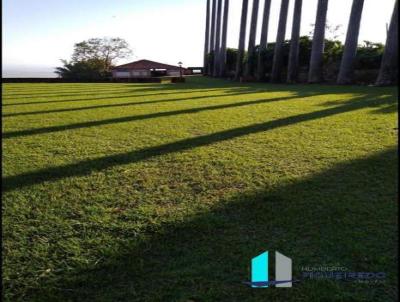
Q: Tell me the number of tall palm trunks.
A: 12